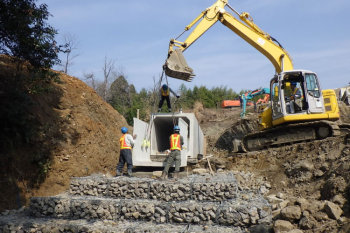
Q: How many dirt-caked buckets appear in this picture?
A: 1